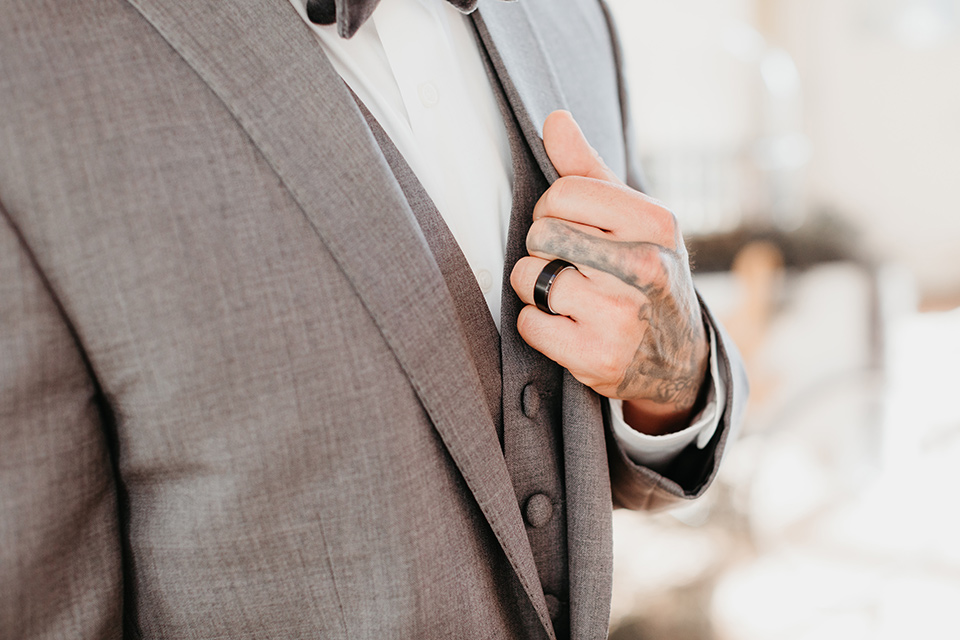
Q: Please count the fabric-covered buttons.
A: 3